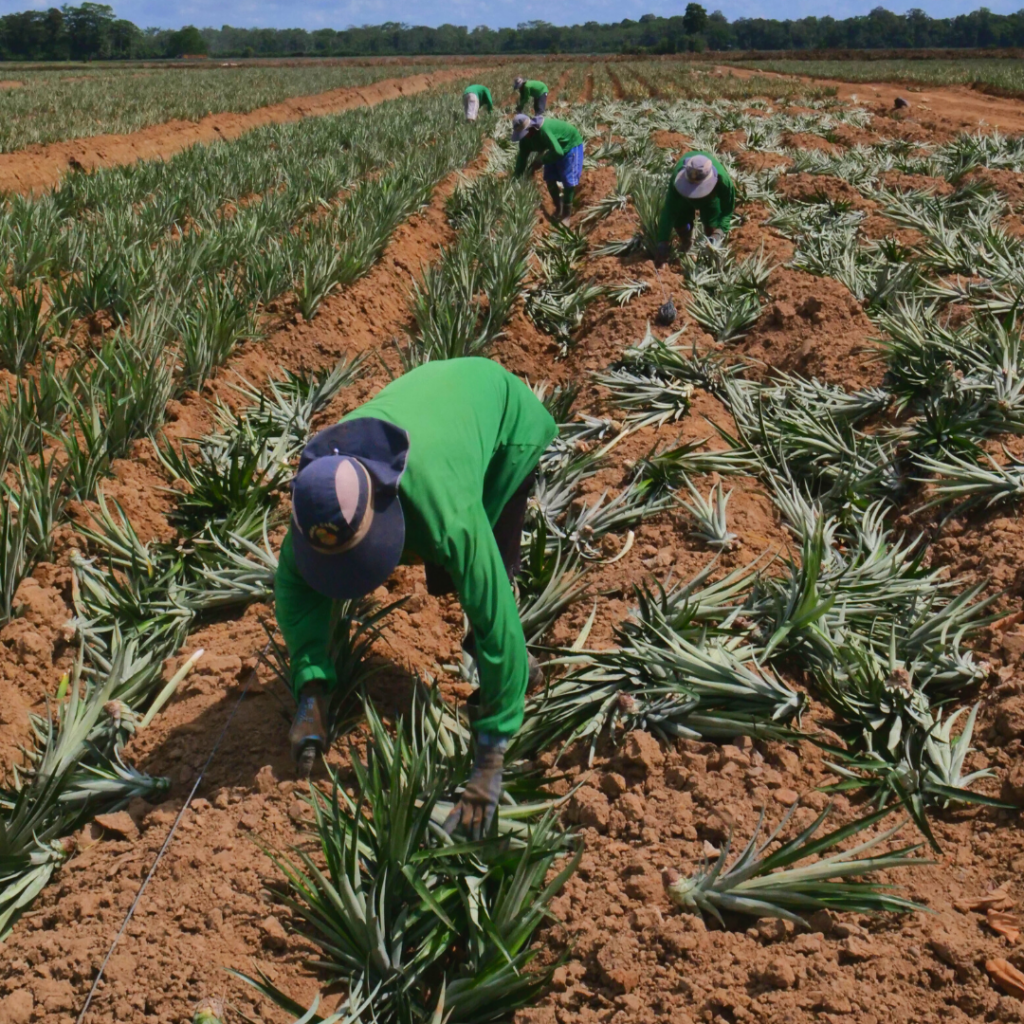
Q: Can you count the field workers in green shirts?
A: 5